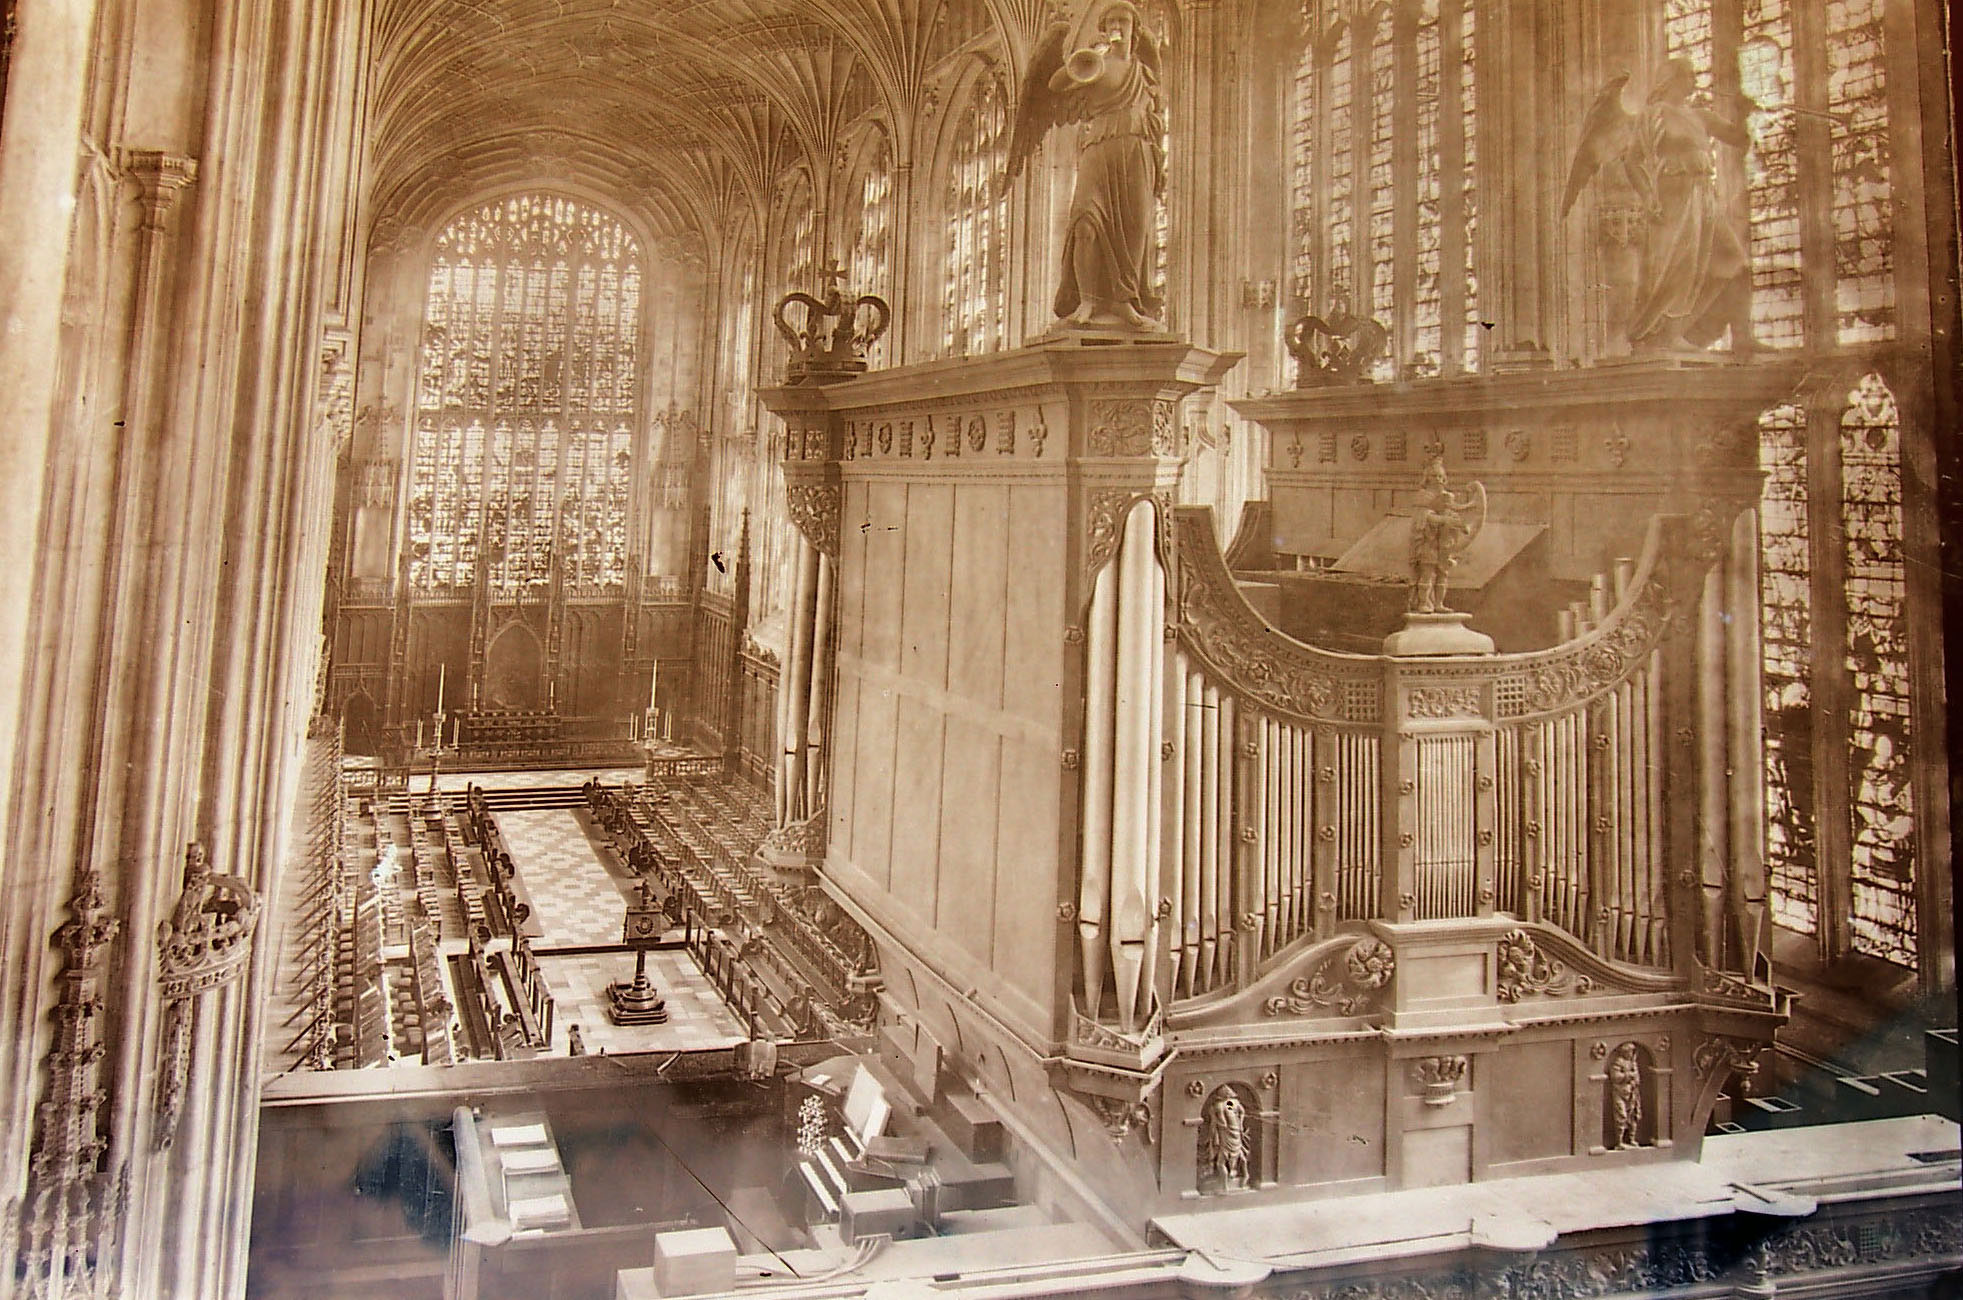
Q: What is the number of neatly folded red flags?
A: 0